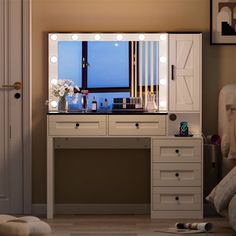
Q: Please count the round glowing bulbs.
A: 12